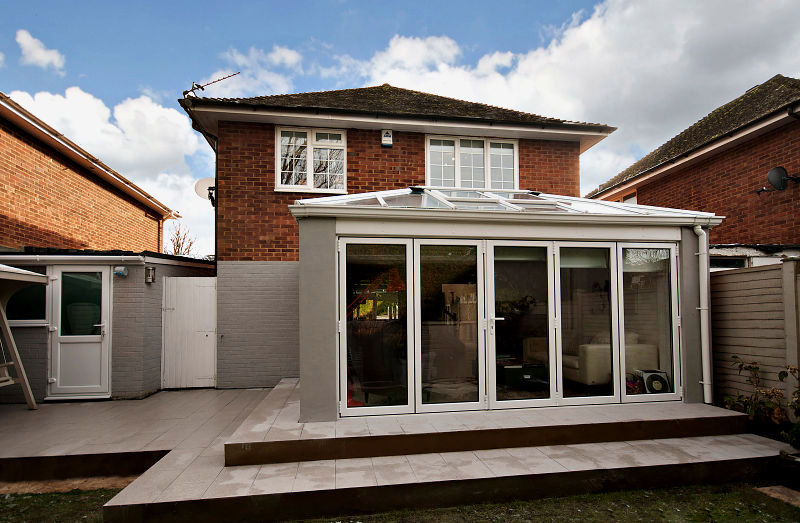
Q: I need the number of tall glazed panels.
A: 5